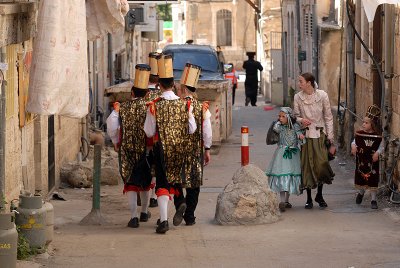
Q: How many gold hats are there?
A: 4